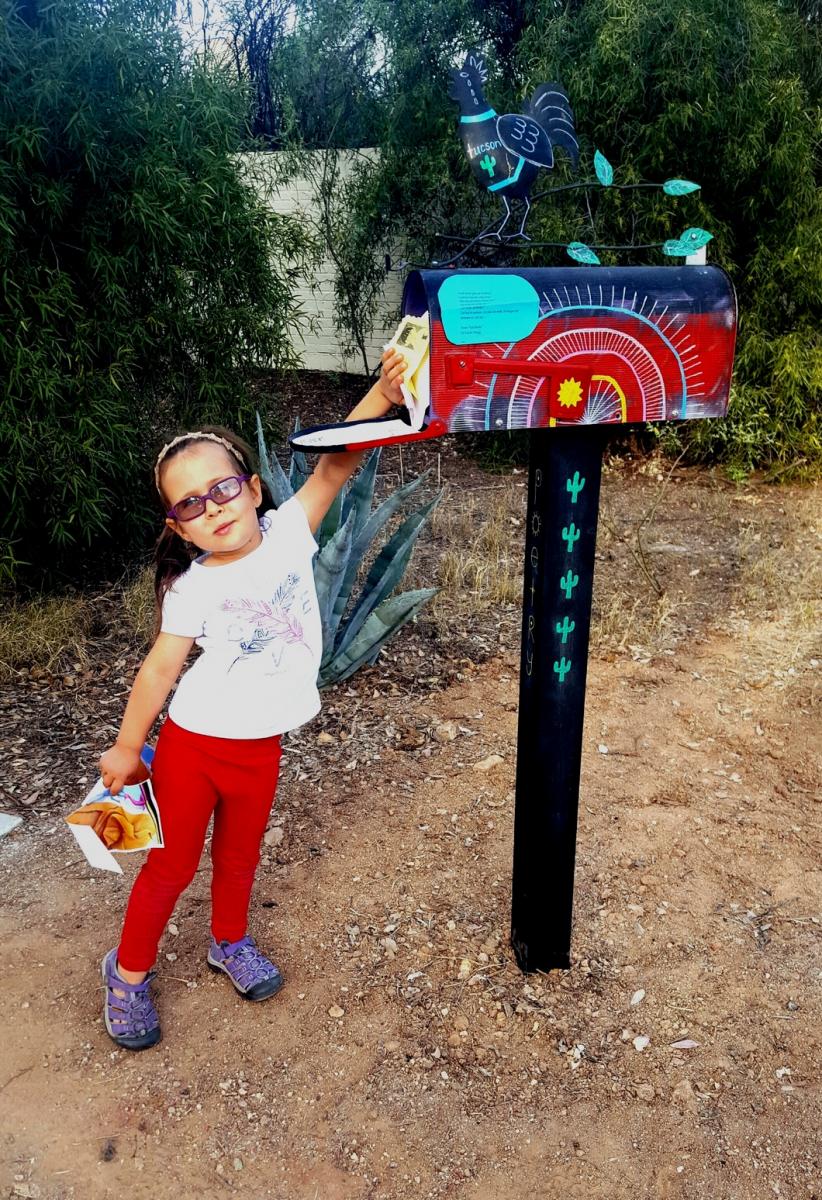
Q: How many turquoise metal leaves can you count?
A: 5